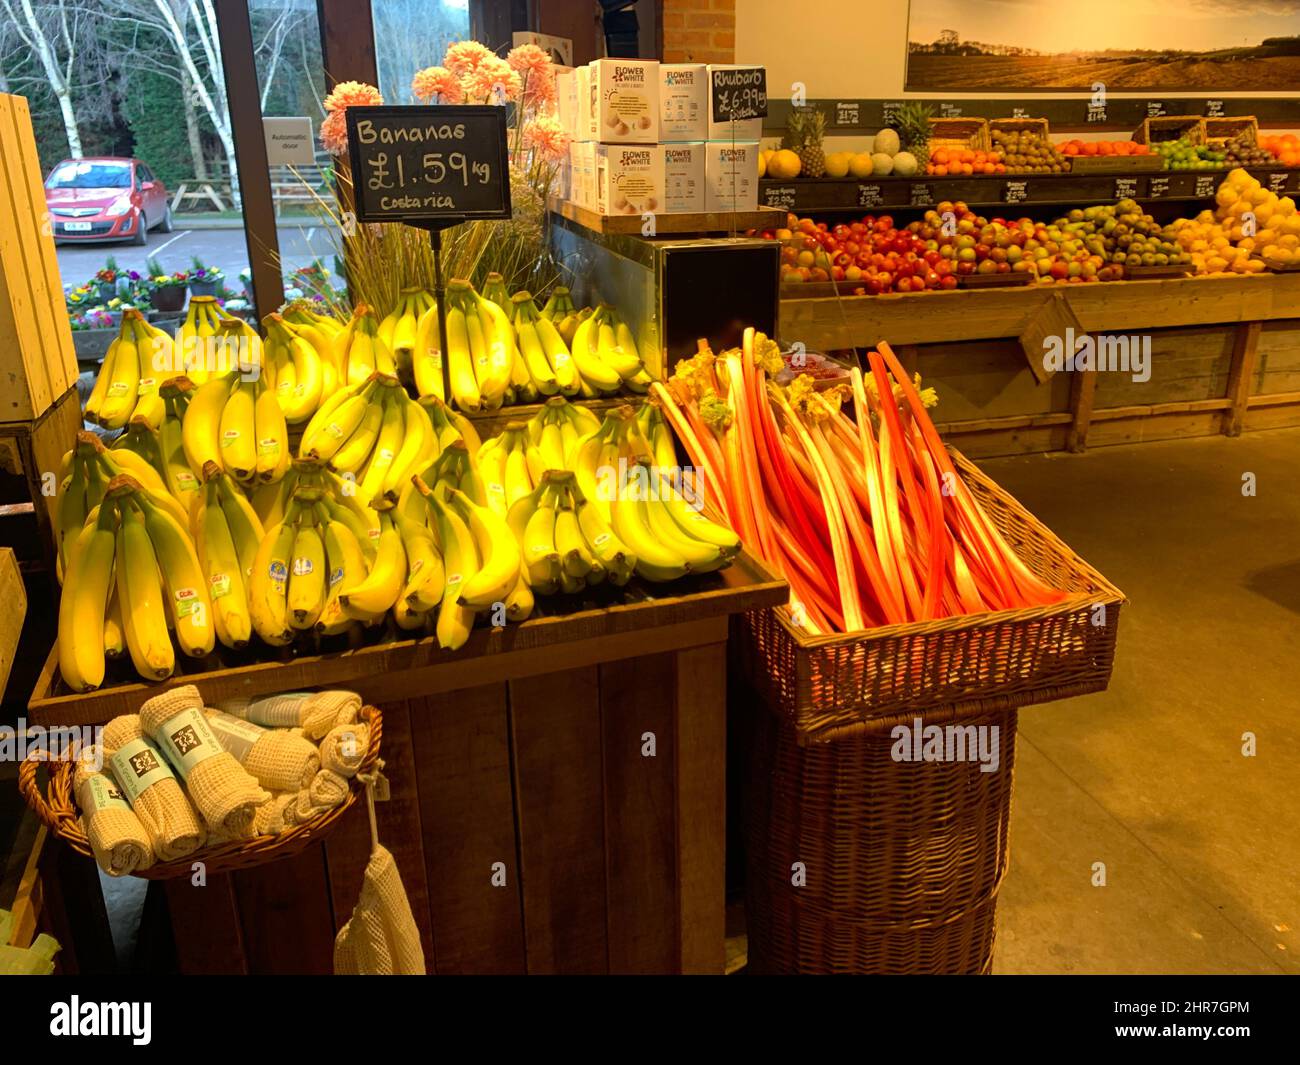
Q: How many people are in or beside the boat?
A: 0